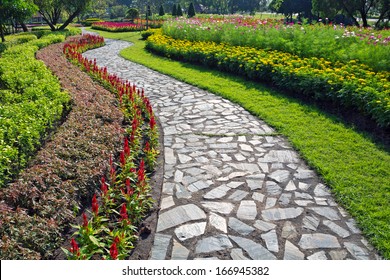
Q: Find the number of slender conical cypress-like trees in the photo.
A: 5